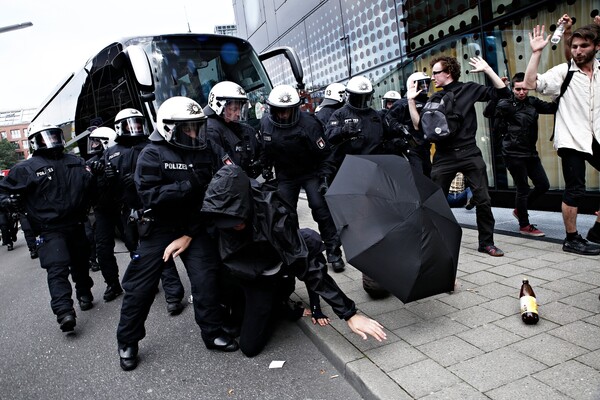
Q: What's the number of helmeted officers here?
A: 10